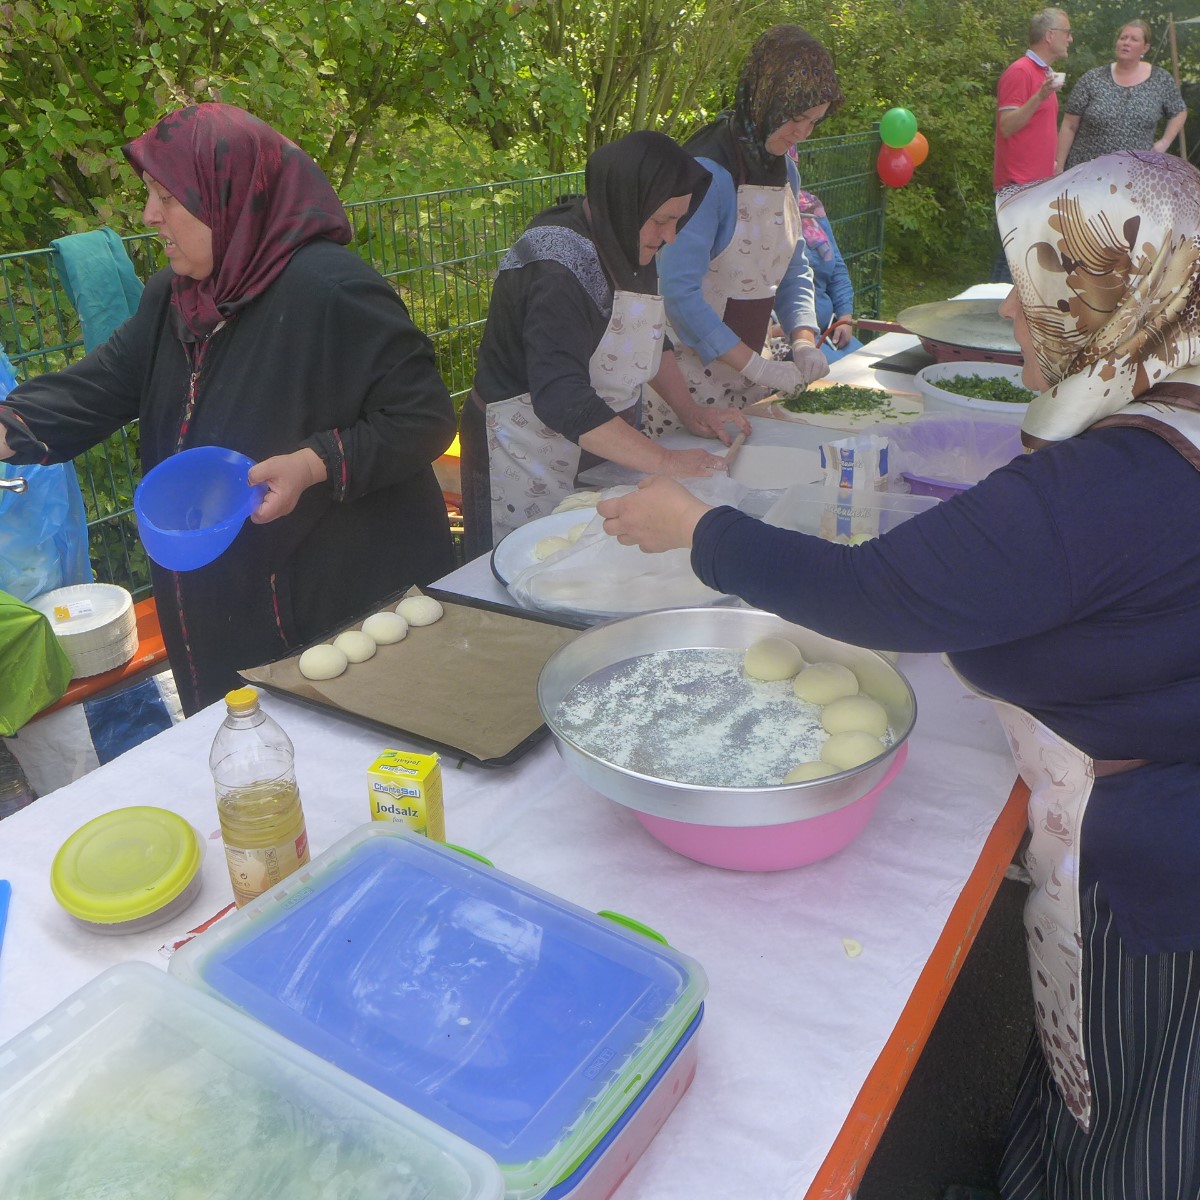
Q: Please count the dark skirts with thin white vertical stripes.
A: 1